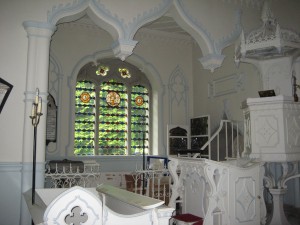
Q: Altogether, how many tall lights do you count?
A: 1